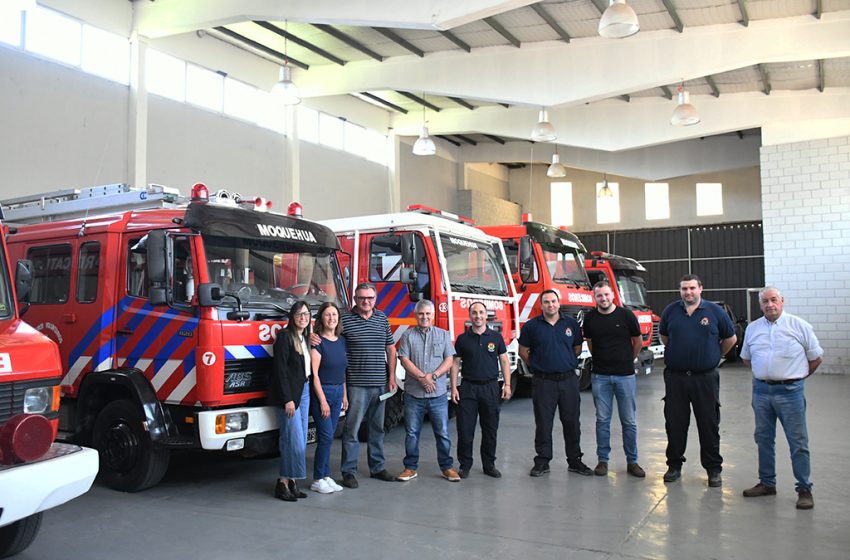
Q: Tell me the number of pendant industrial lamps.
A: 7